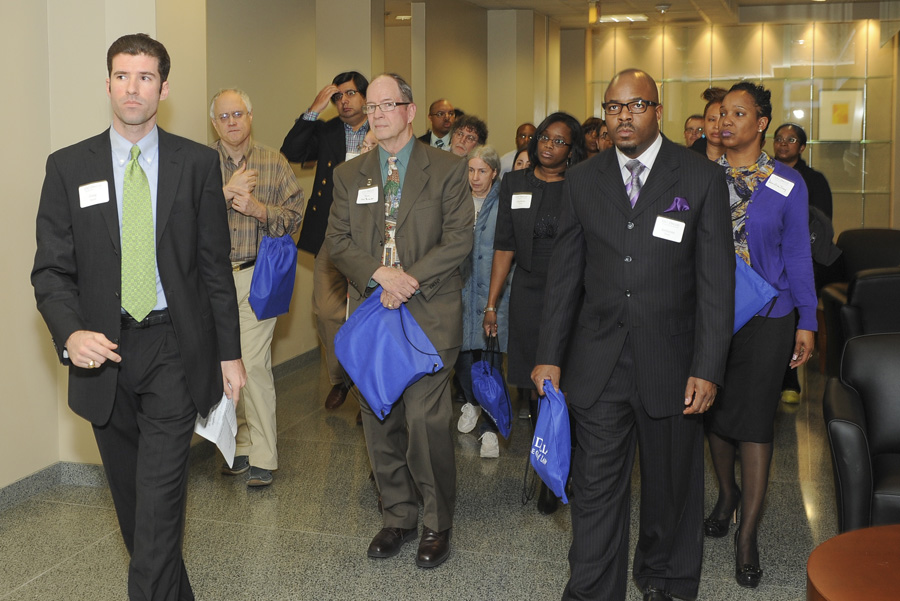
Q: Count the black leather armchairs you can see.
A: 3